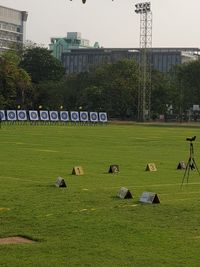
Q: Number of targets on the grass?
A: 11